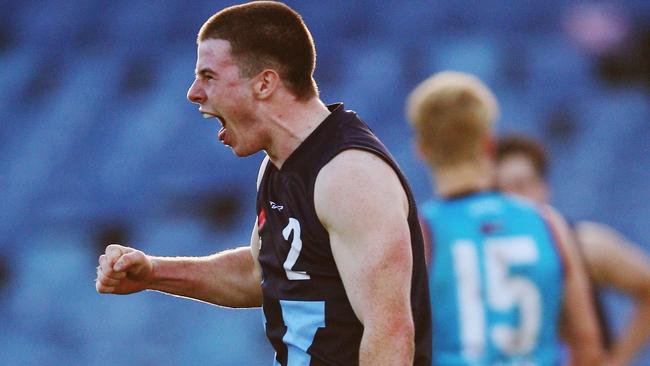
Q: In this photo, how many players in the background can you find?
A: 2